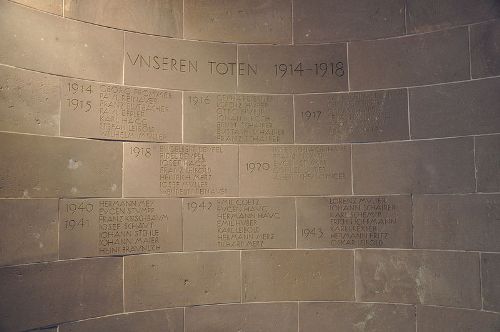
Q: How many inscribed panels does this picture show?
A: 10